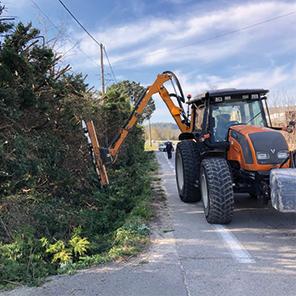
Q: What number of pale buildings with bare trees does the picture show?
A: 1